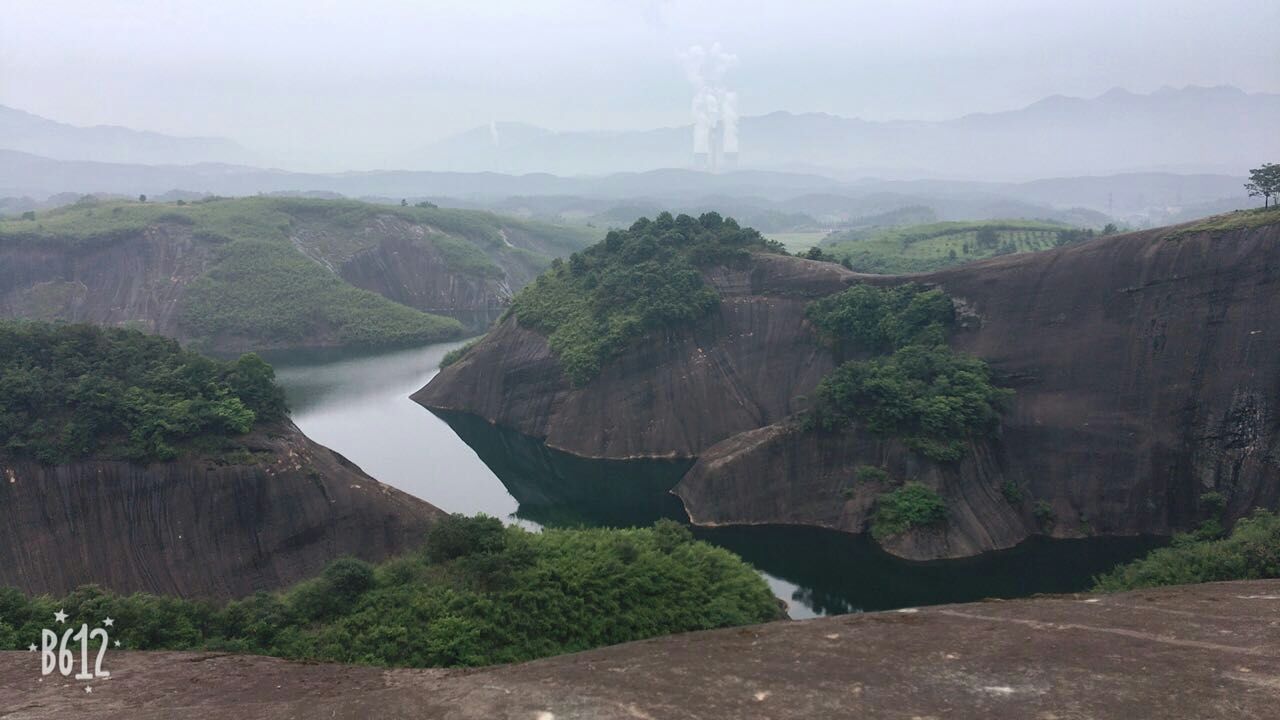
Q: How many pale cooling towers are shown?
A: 2